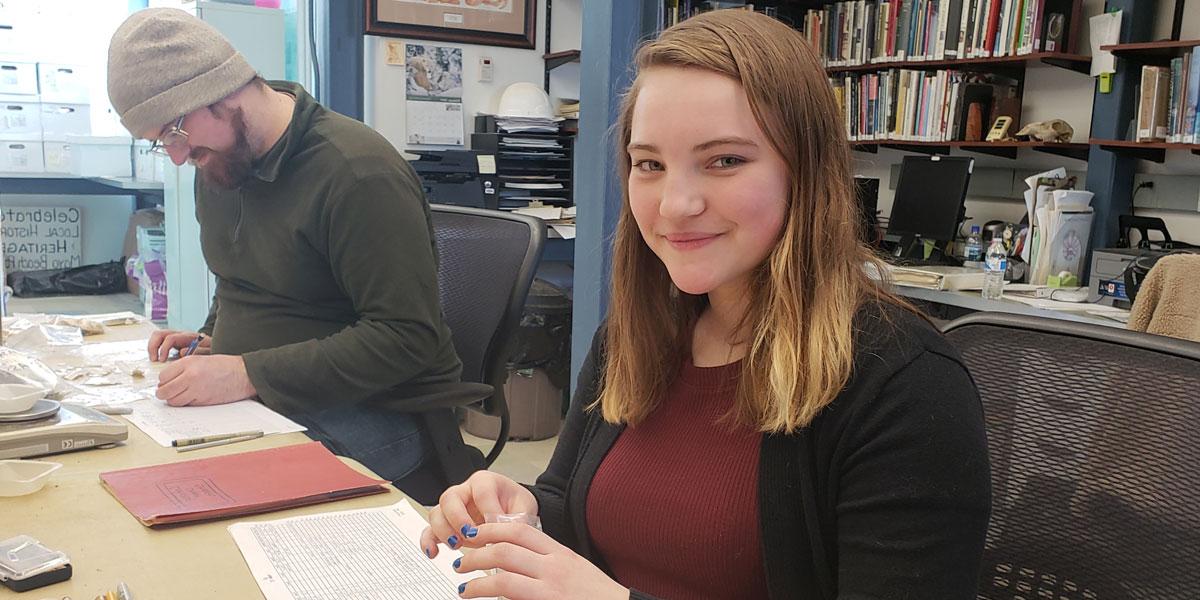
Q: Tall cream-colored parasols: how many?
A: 0